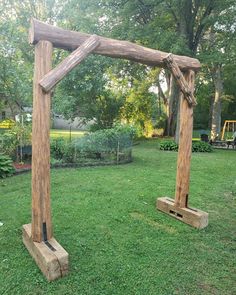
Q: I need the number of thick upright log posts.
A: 2